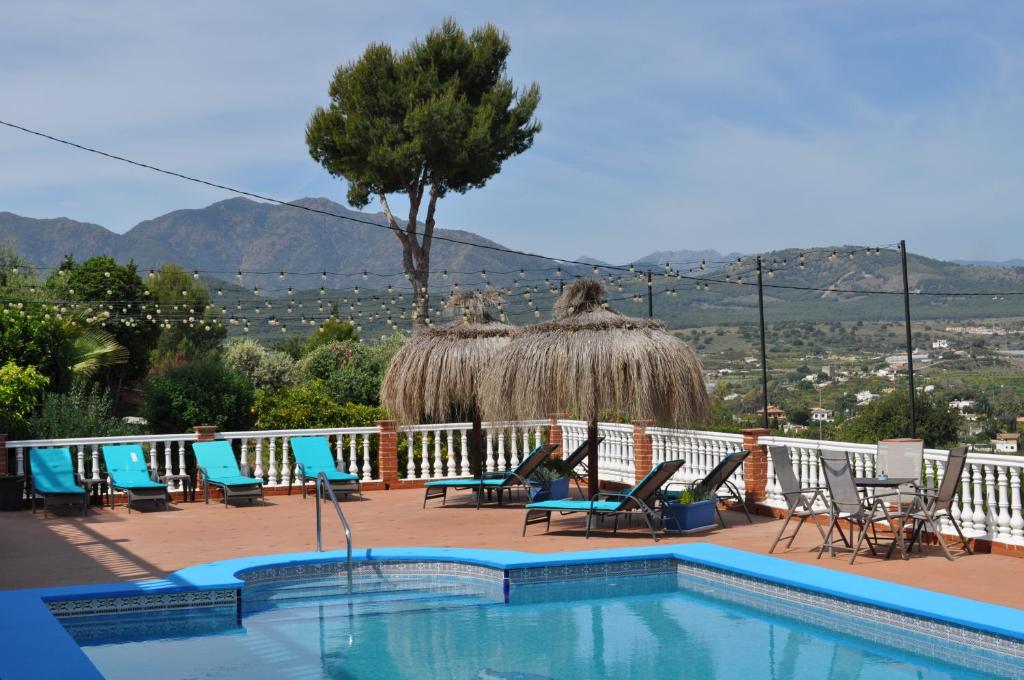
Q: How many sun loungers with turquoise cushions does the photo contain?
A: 8